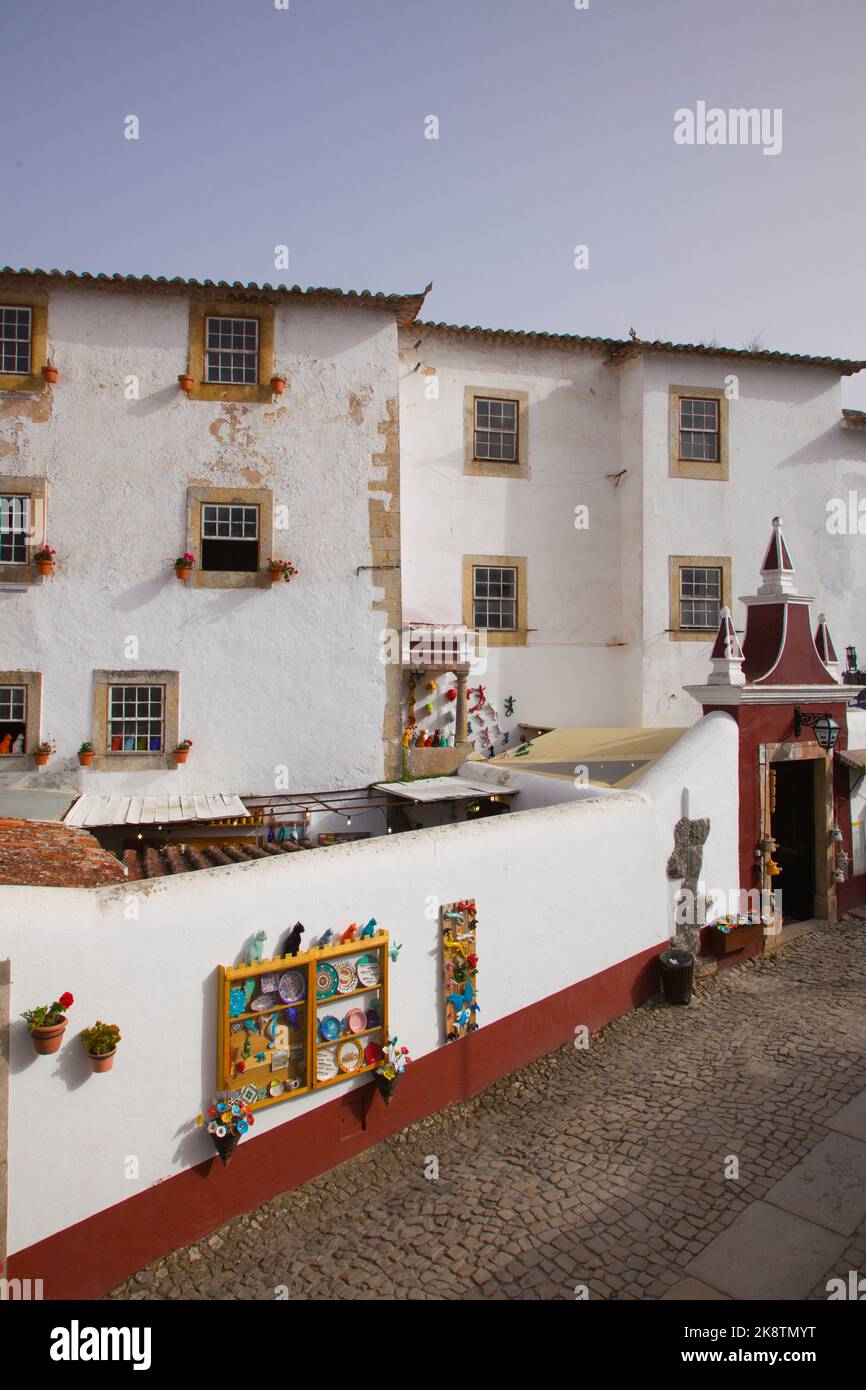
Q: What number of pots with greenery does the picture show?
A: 8